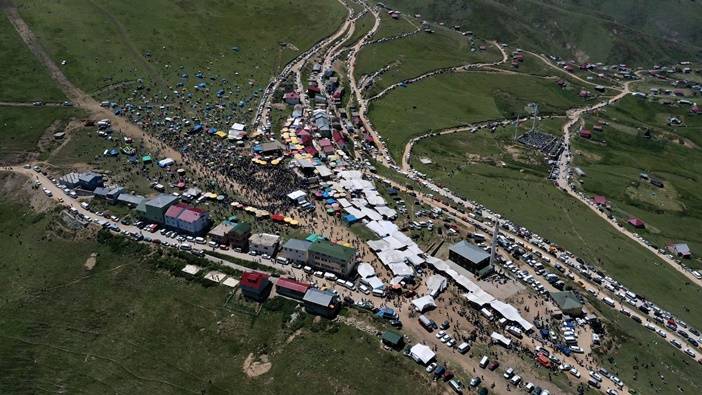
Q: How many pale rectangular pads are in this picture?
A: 3